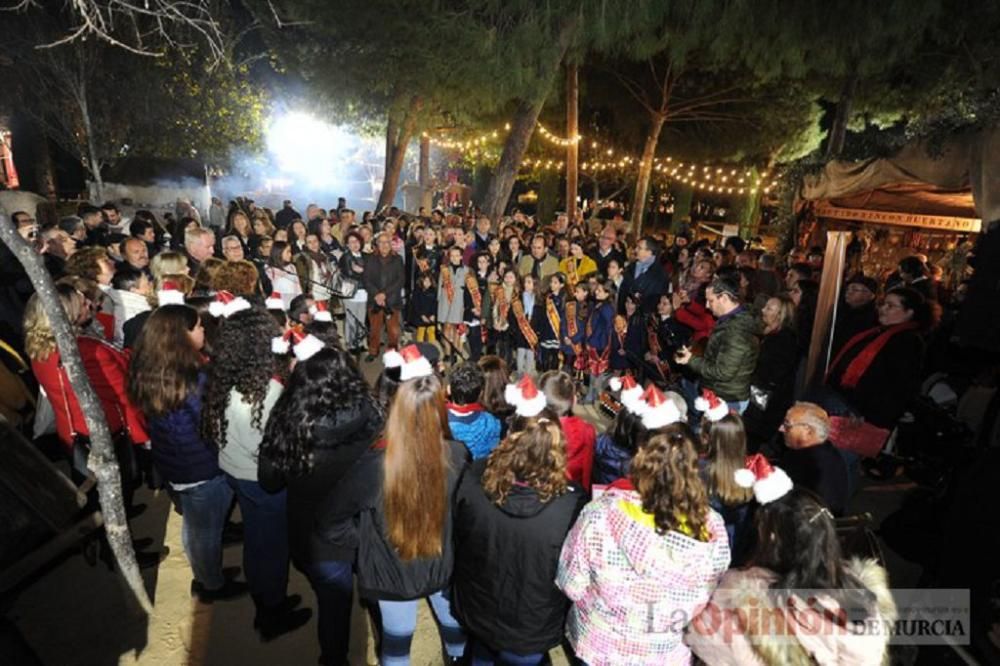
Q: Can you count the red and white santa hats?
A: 11